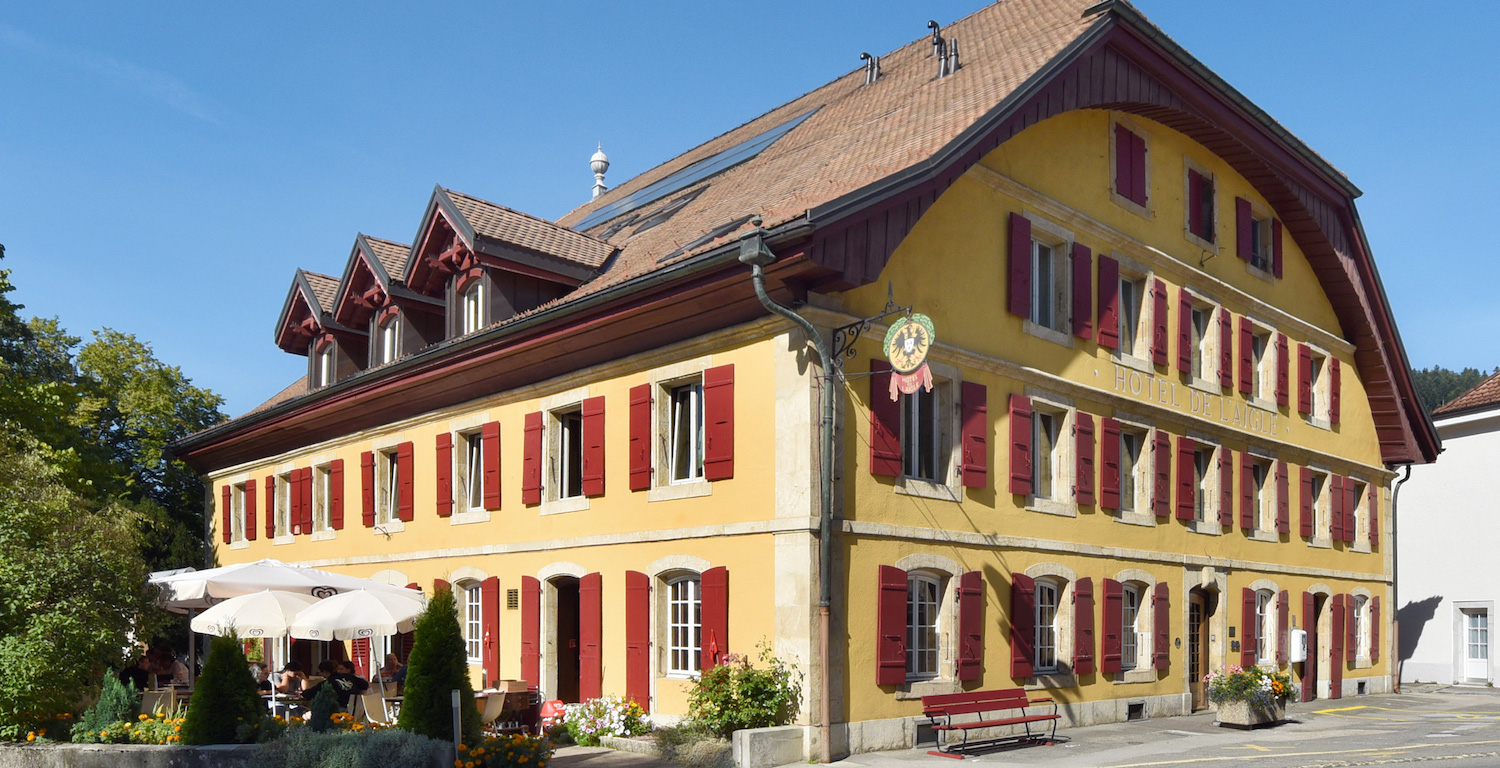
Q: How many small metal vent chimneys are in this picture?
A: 5